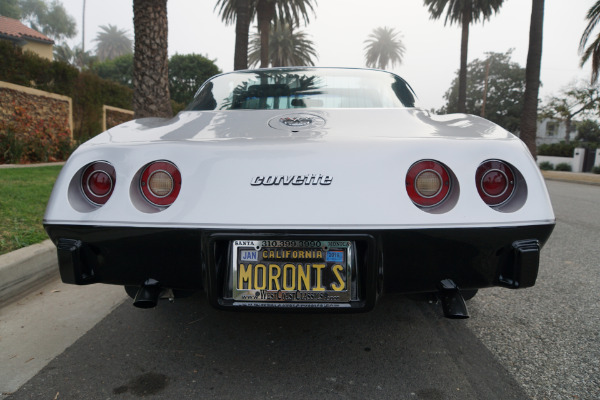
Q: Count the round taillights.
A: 4